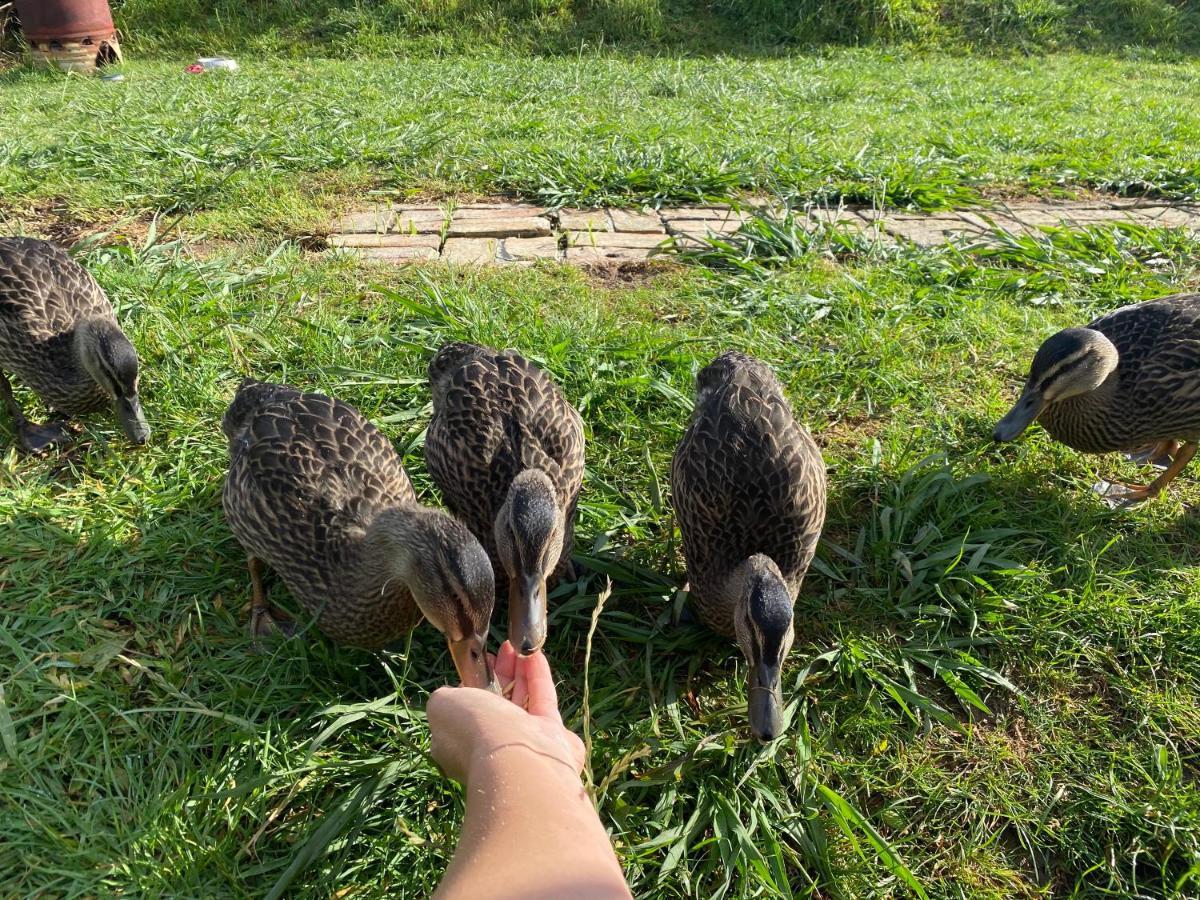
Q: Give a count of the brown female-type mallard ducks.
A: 5